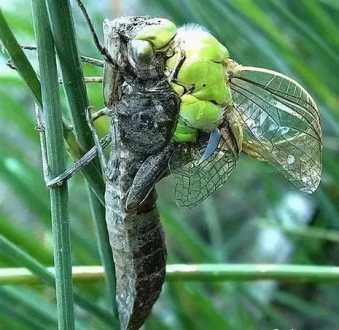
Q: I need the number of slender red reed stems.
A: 0